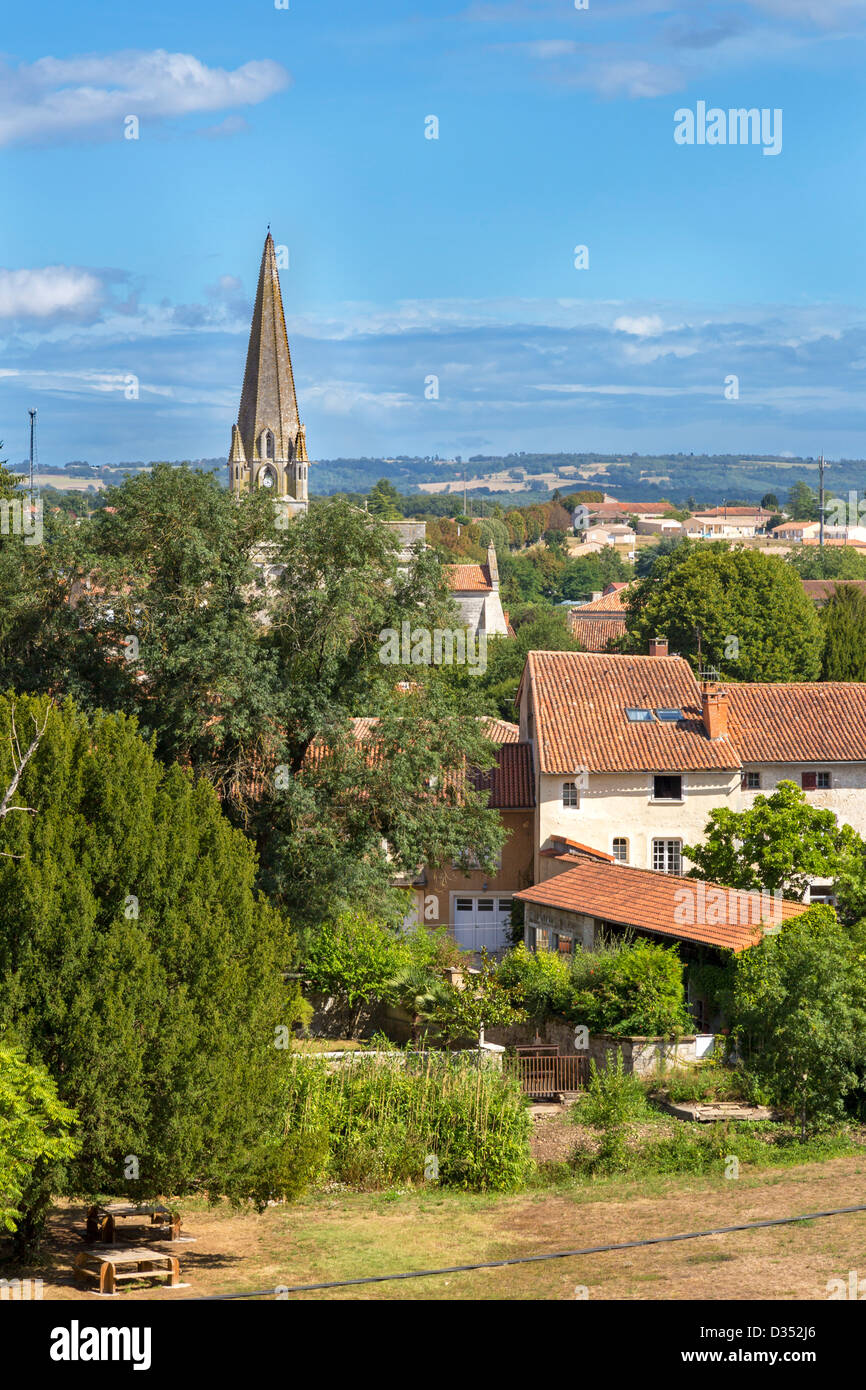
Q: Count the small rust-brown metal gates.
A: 1